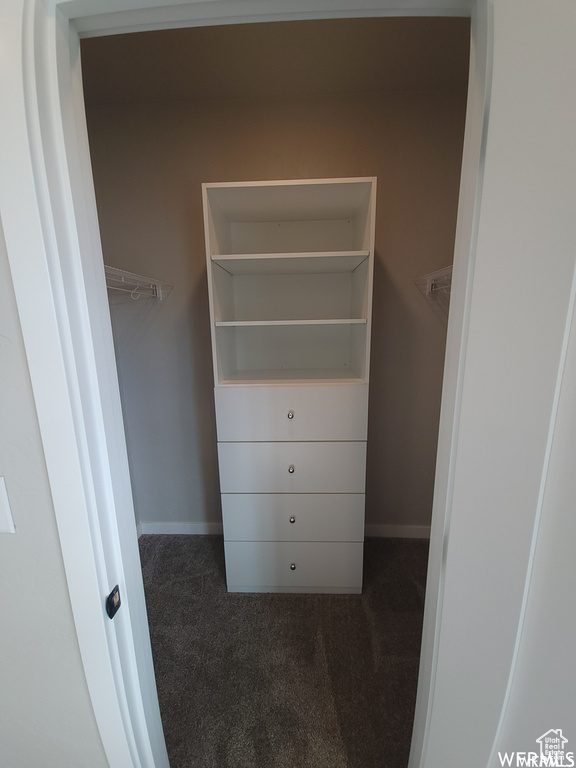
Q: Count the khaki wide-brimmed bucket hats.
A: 0